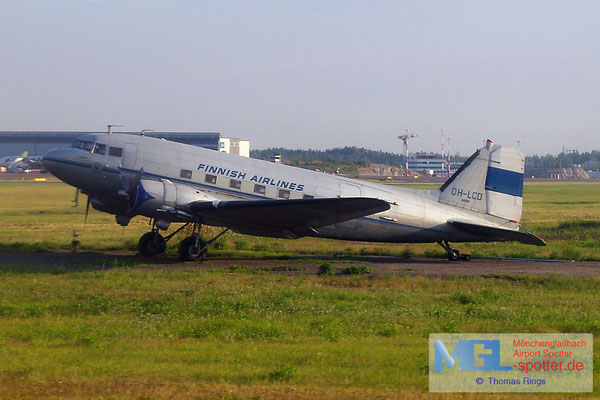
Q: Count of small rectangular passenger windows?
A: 6